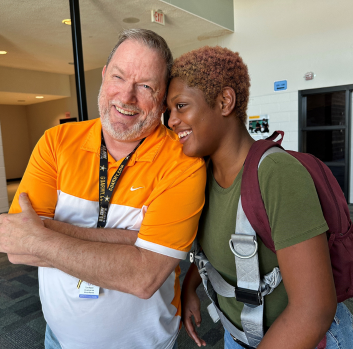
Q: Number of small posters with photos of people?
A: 1